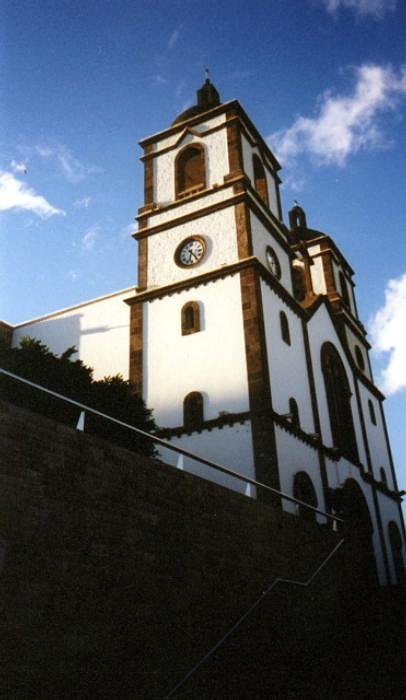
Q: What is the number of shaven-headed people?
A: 0